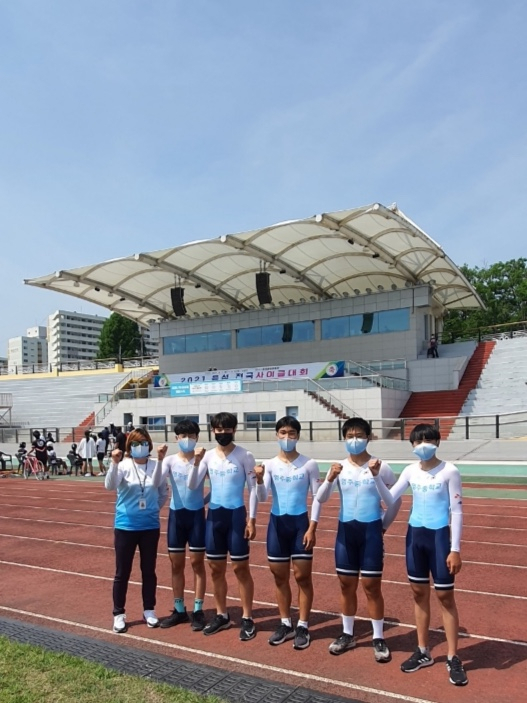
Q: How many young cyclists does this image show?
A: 5